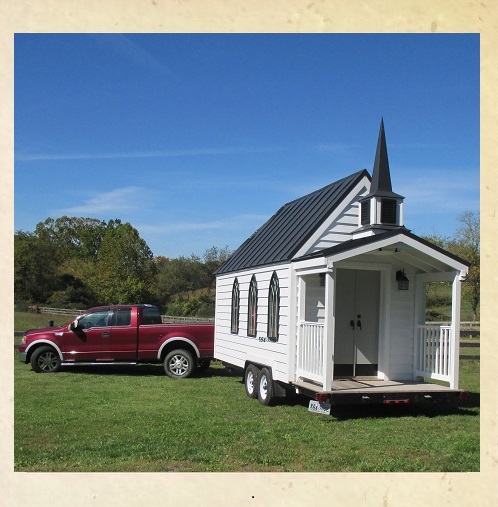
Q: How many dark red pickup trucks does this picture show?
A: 1